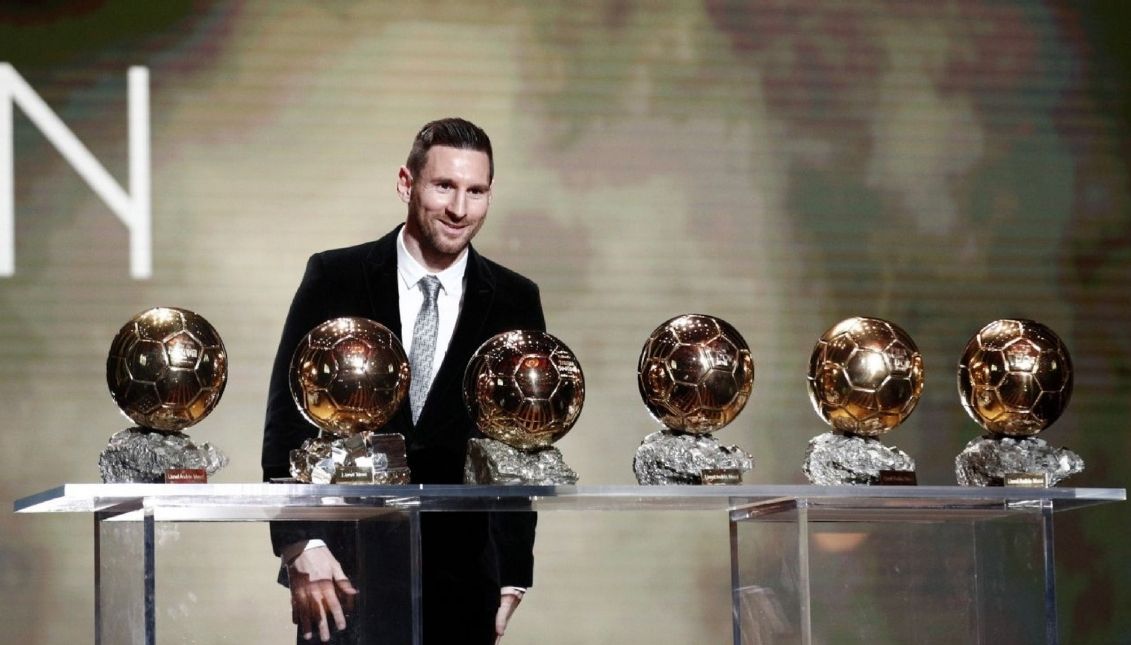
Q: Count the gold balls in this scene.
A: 6